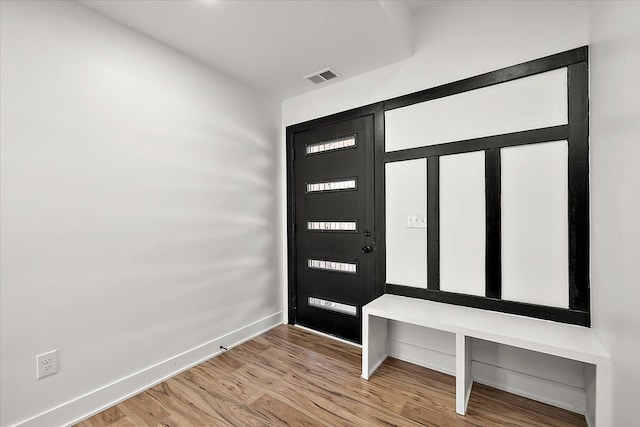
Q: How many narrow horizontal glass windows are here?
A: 5